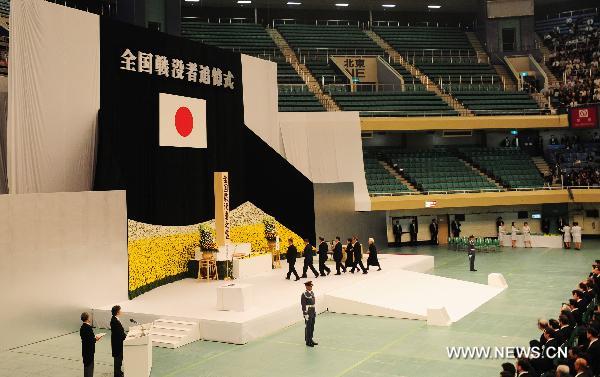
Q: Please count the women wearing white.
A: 5